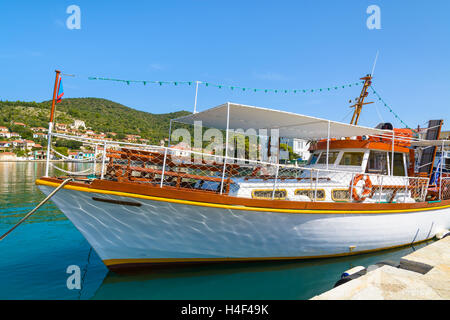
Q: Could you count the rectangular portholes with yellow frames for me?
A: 3